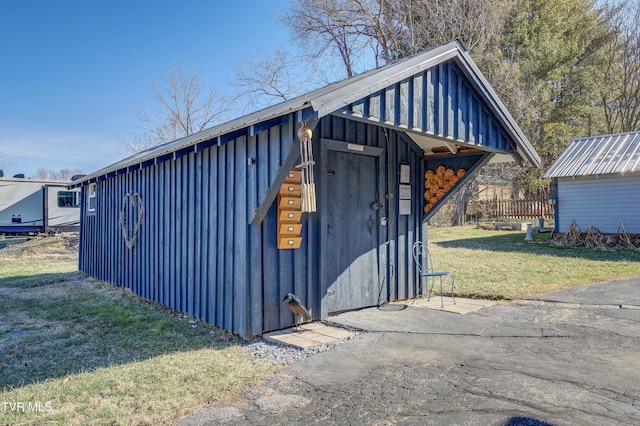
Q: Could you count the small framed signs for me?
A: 3